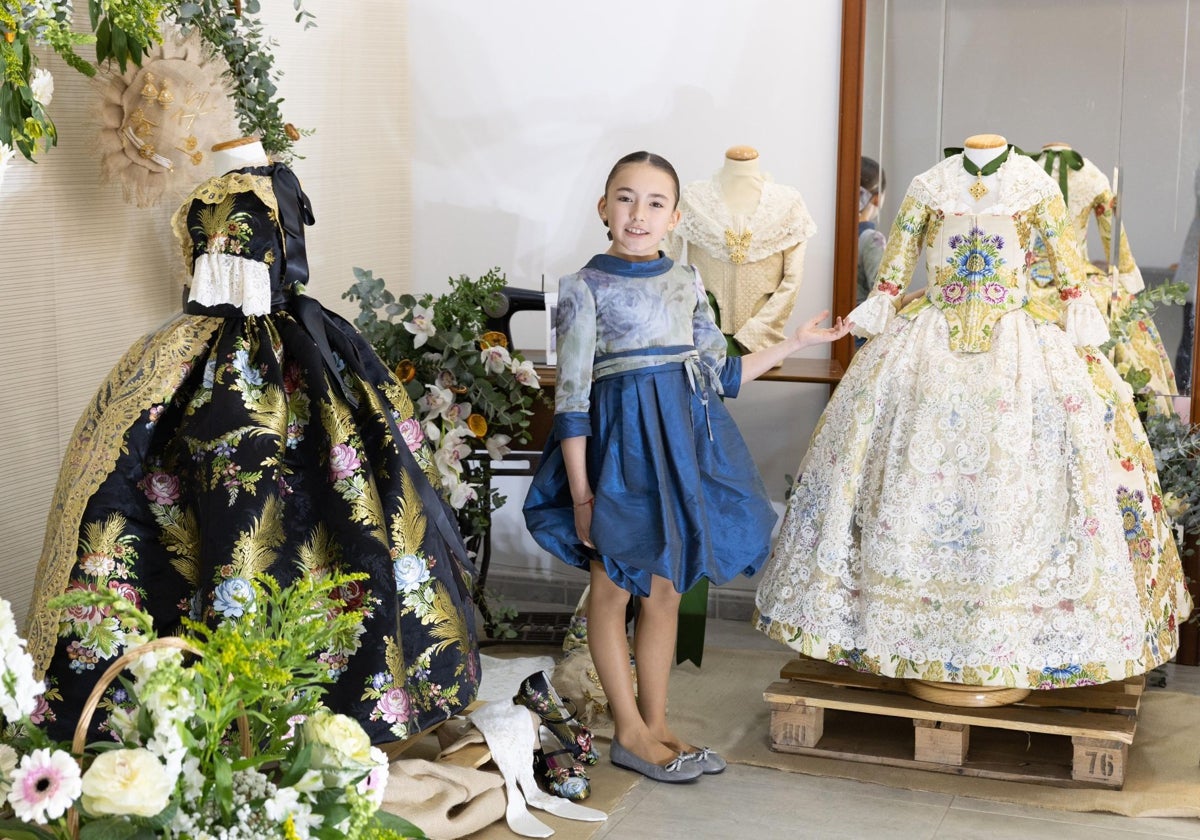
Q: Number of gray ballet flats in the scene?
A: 2